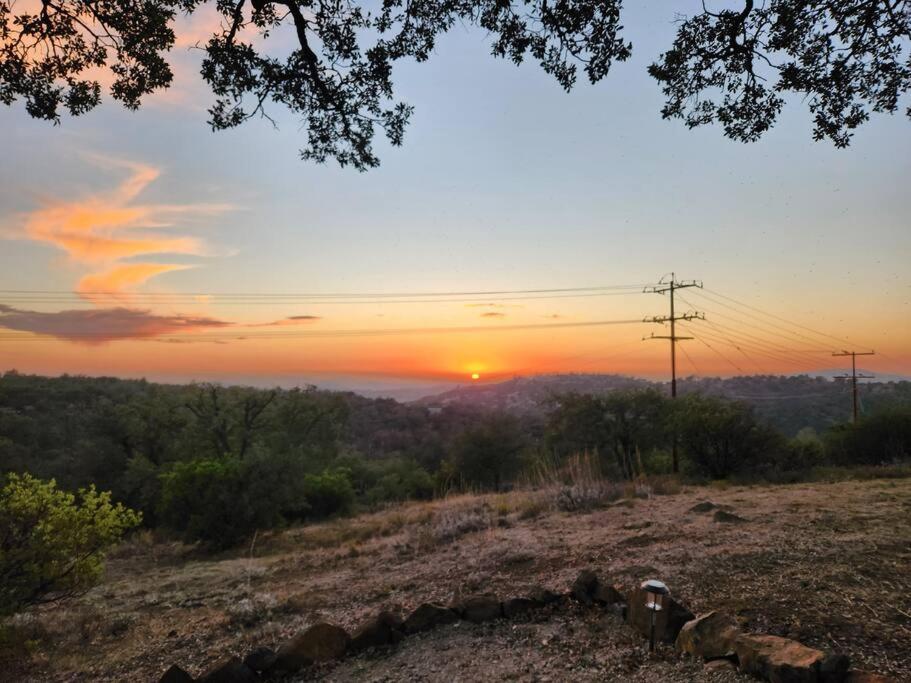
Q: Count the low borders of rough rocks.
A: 1